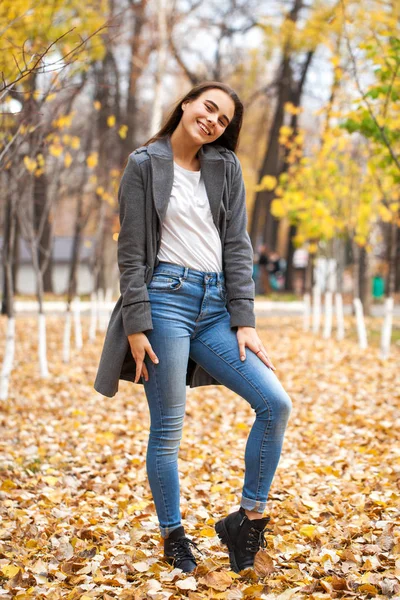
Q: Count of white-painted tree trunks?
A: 13